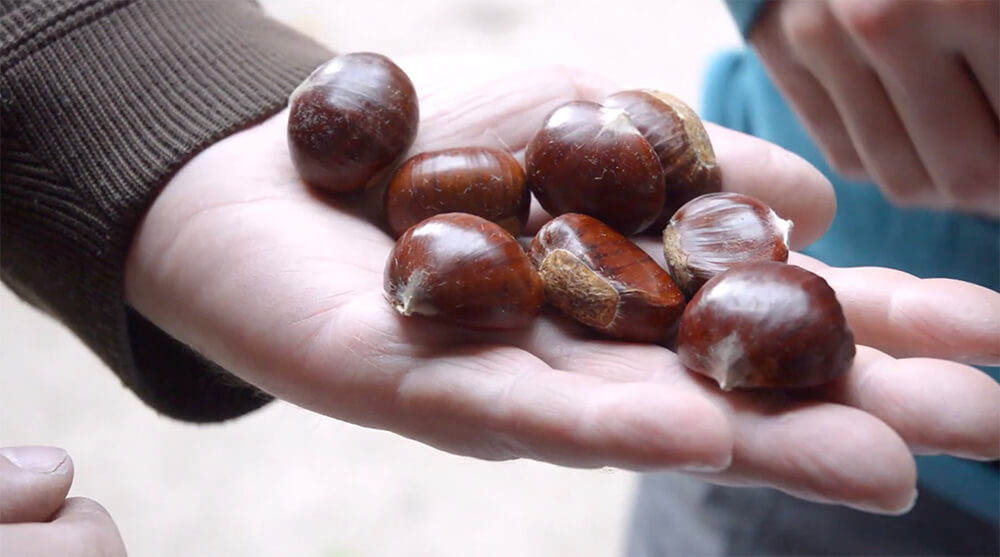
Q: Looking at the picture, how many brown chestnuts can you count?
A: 8